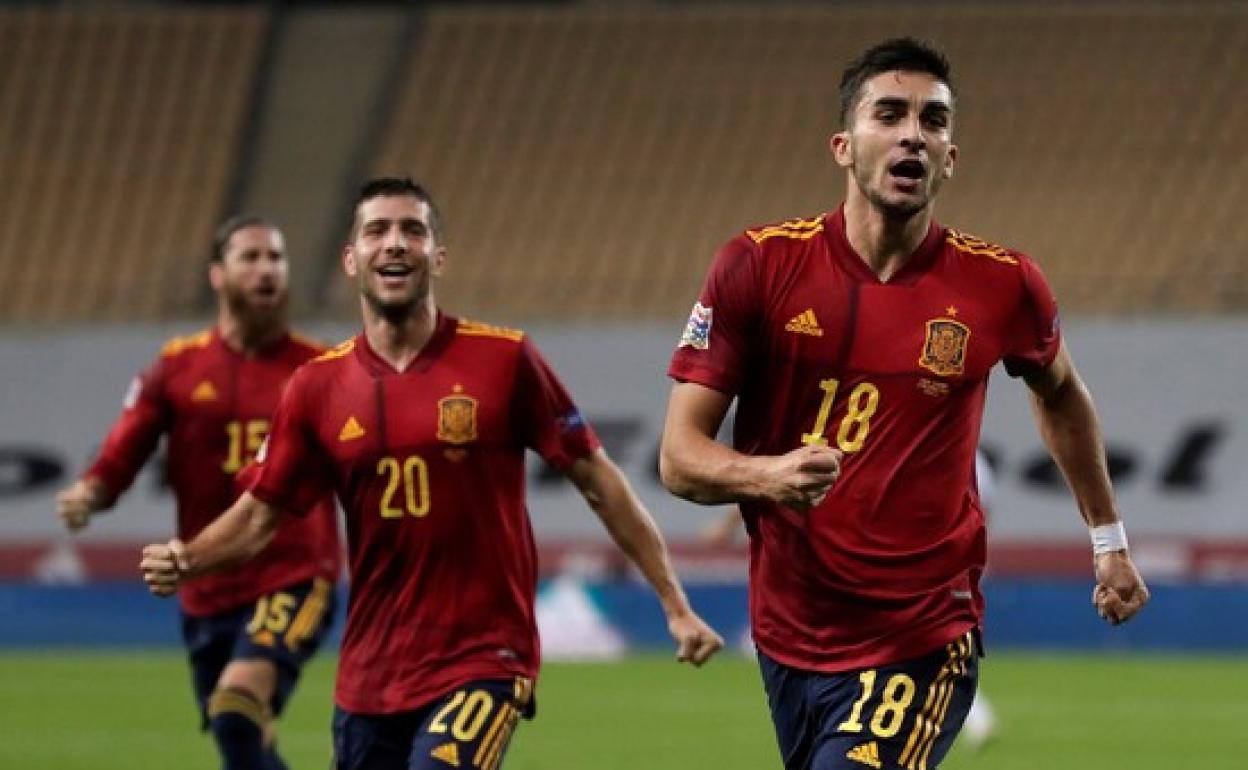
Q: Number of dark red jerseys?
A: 3